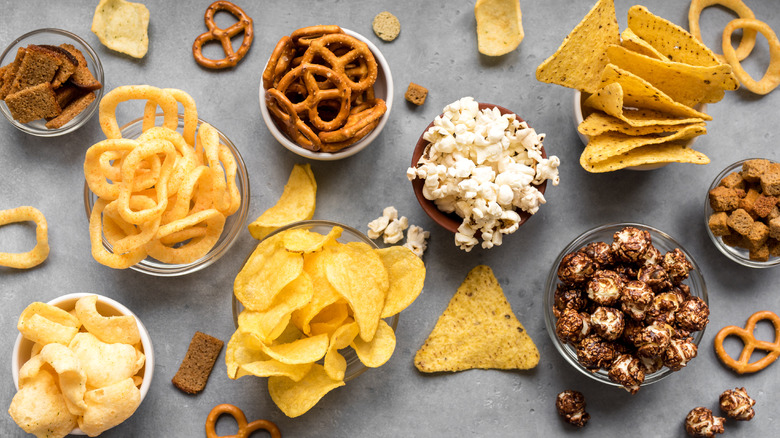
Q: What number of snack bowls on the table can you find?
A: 9